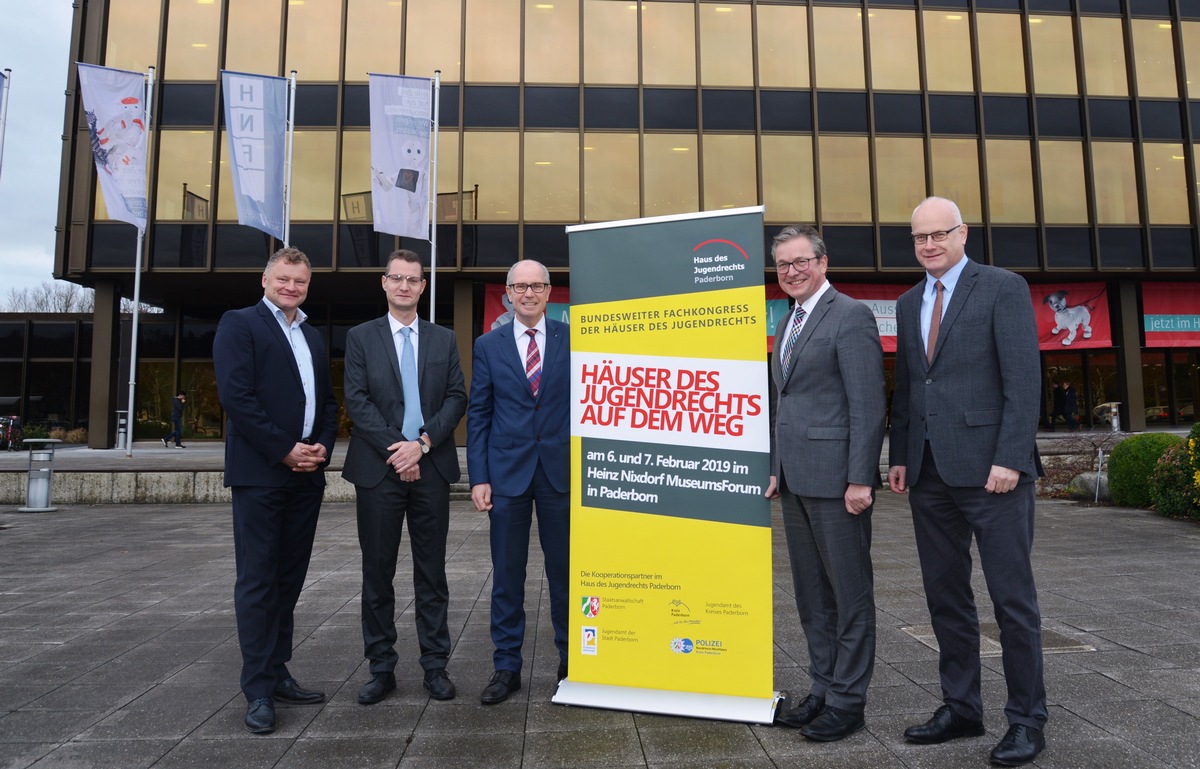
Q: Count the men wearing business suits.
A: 5